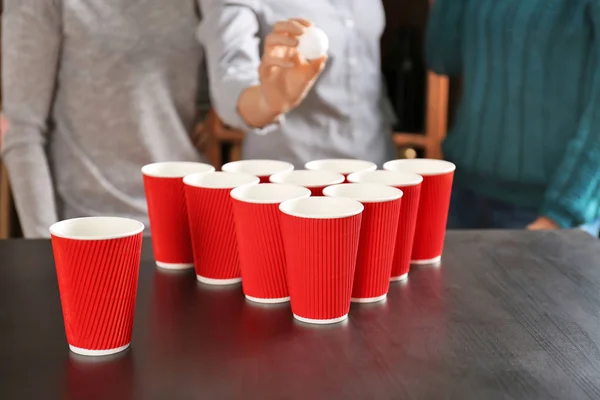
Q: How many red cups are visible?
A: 11